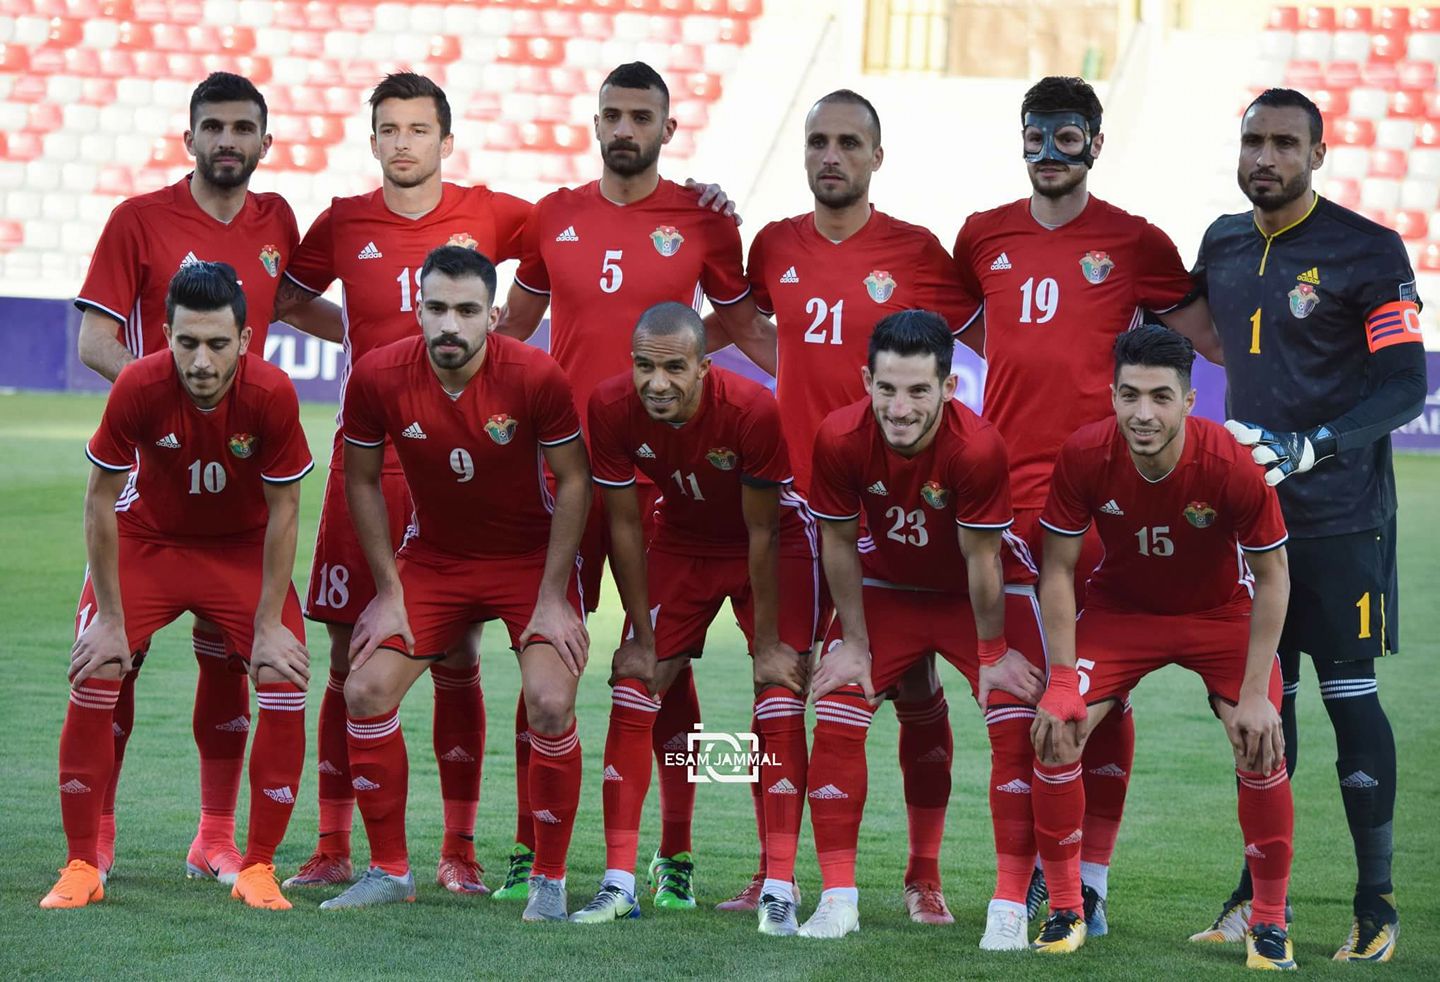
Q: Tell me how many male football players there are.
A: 11